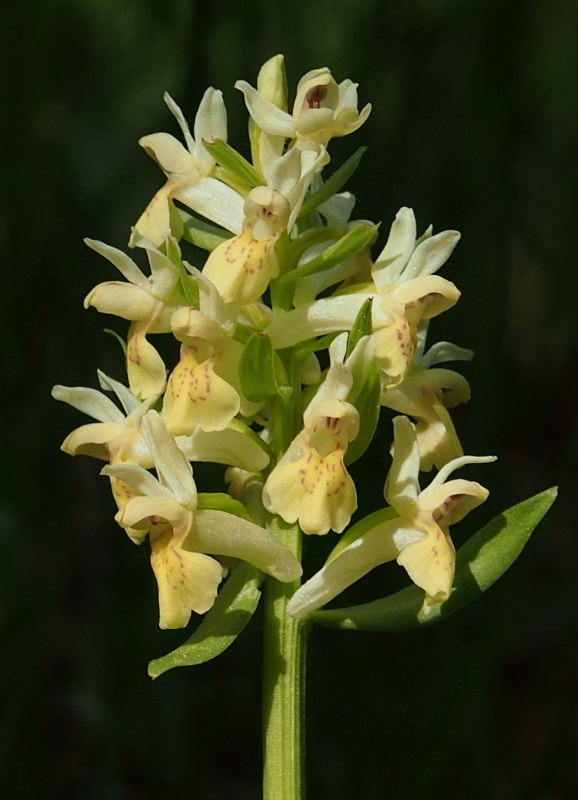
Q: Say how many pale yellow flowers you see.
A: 11